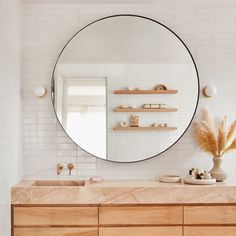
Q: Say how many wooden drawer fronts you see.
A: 6